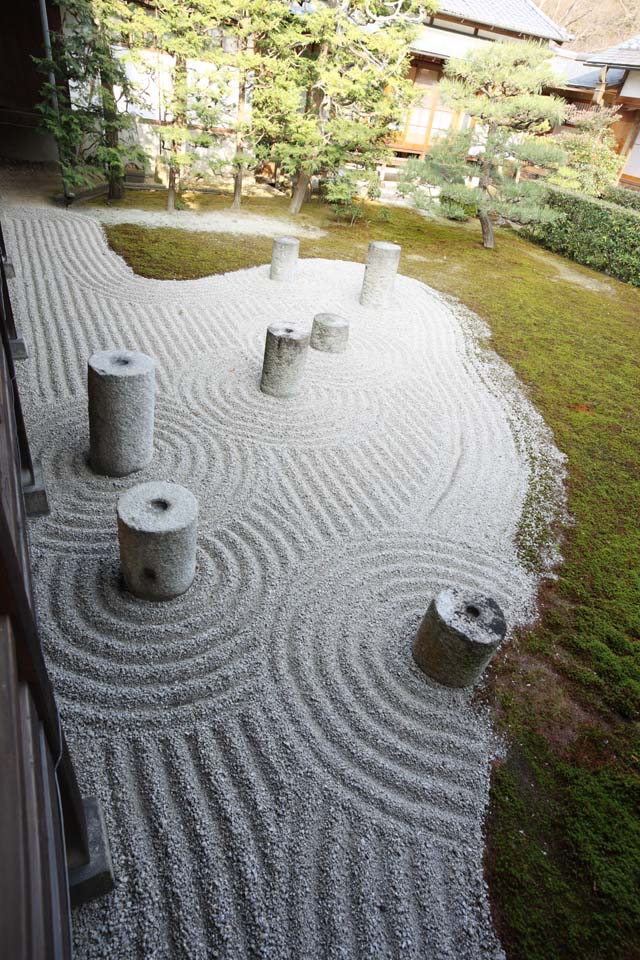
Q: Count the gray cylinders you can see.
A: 7